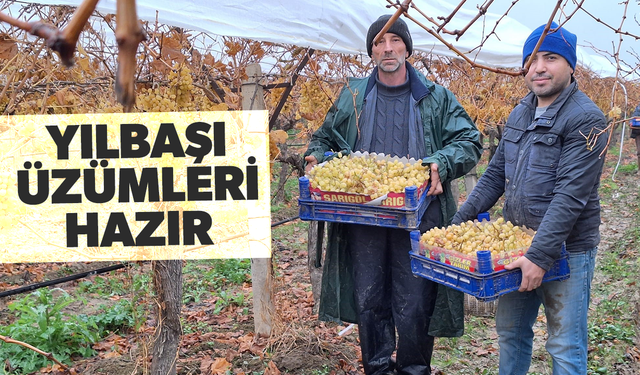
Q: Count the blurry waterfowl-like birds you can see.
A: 0